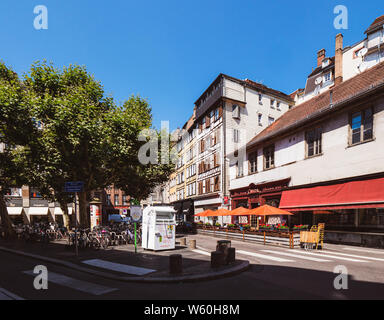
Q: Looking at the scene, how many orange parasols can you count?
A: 4